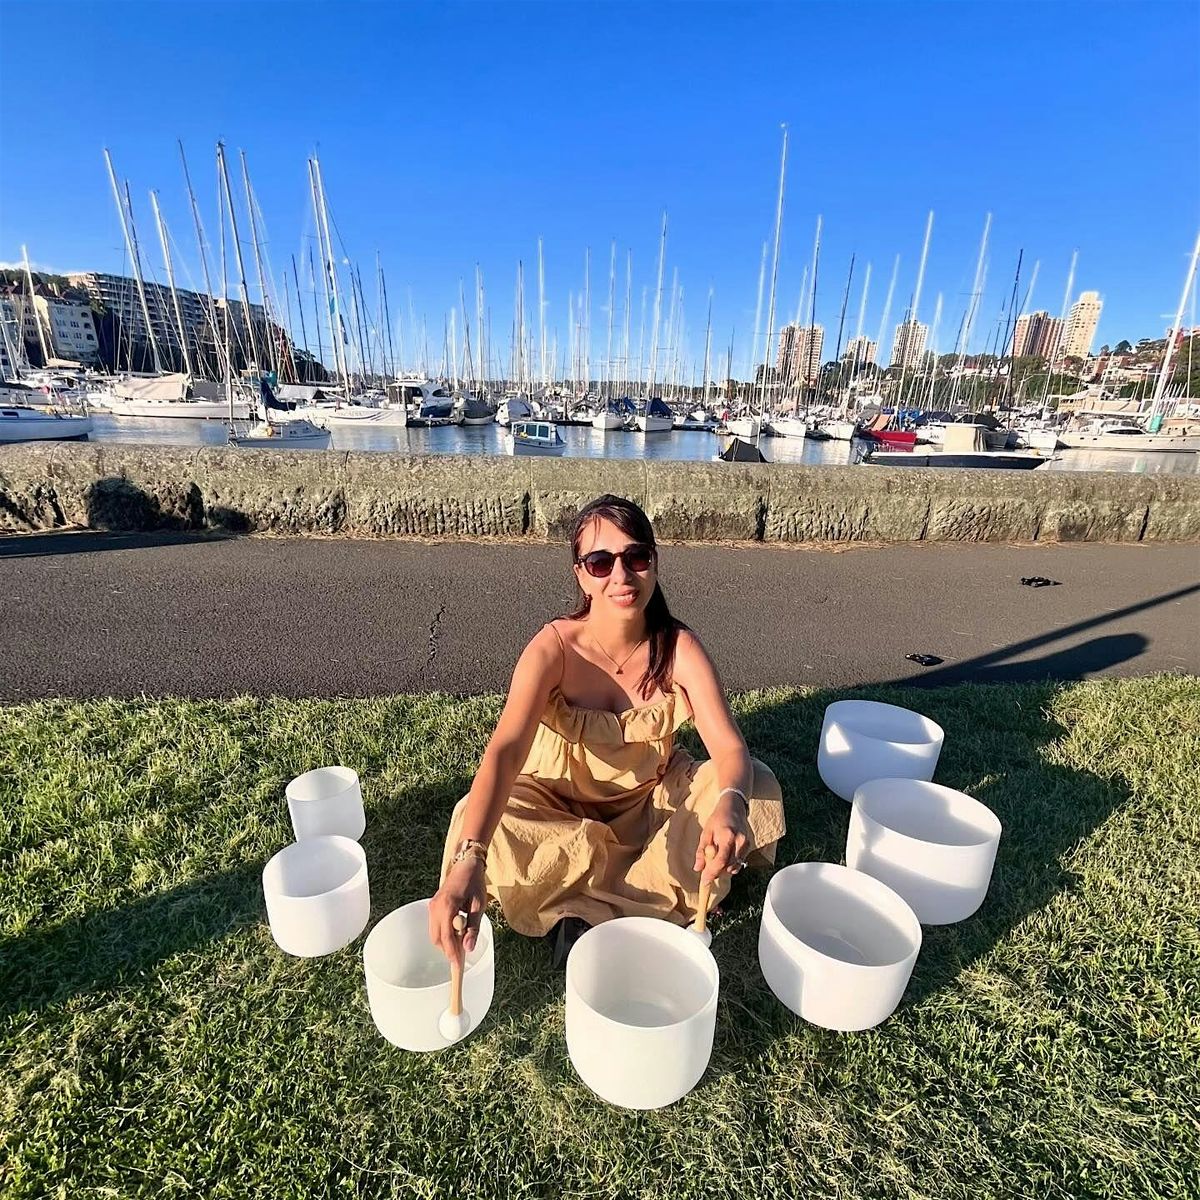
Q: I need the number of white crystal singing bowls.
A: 7